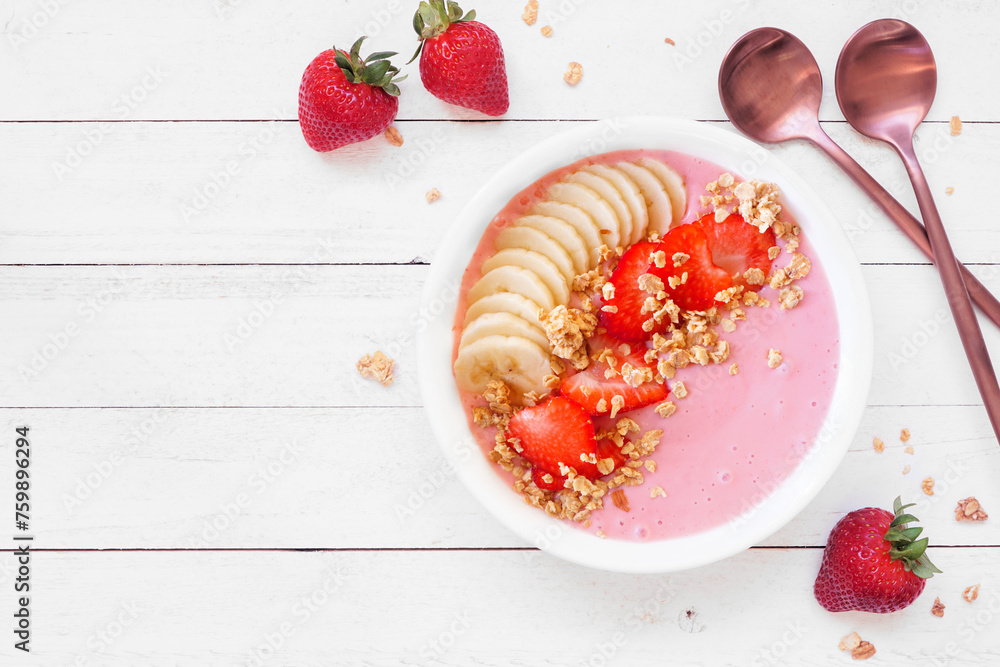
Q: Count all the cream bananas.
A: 13